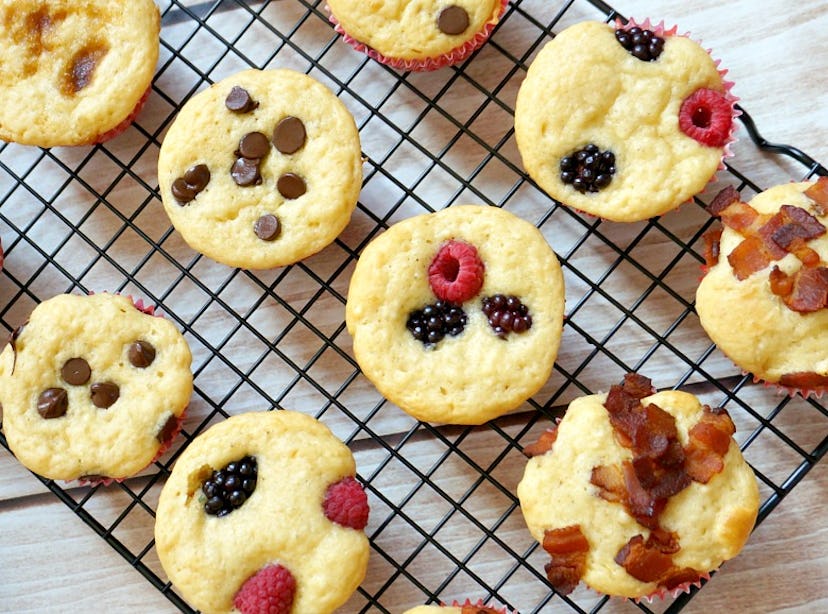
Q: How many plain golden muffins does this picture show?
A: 1